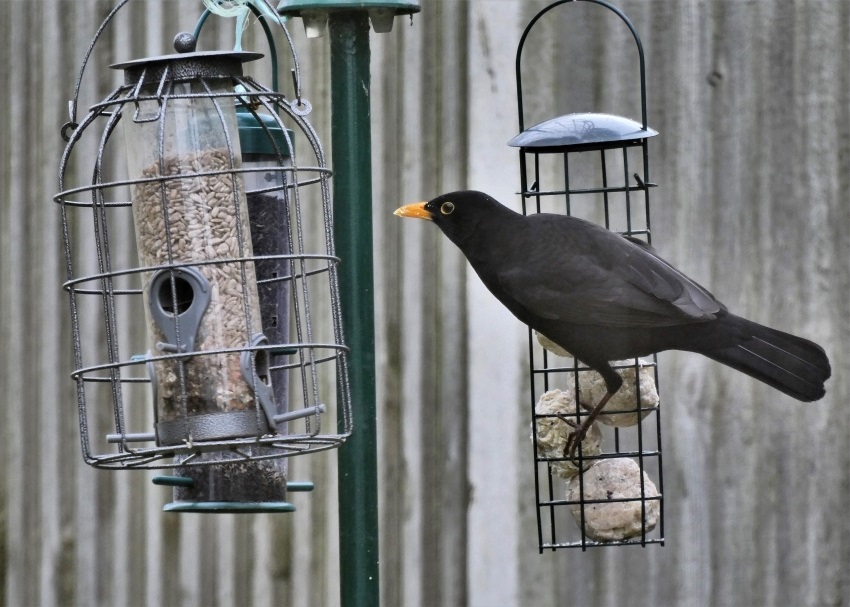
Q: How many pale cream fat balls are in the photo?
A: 4